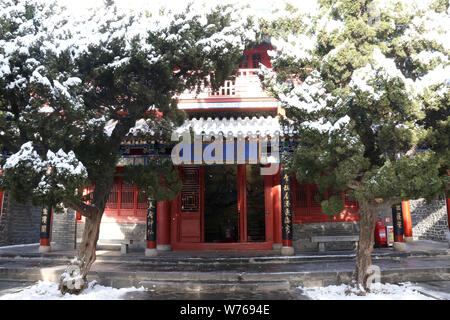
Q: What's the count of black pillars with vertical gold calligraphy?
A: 4